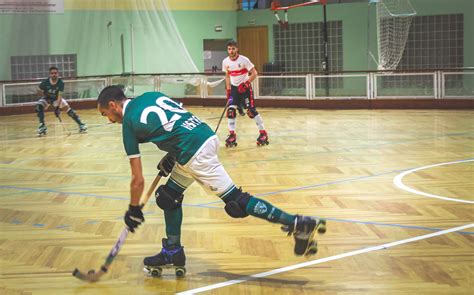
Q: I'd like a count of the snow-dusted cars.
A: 0